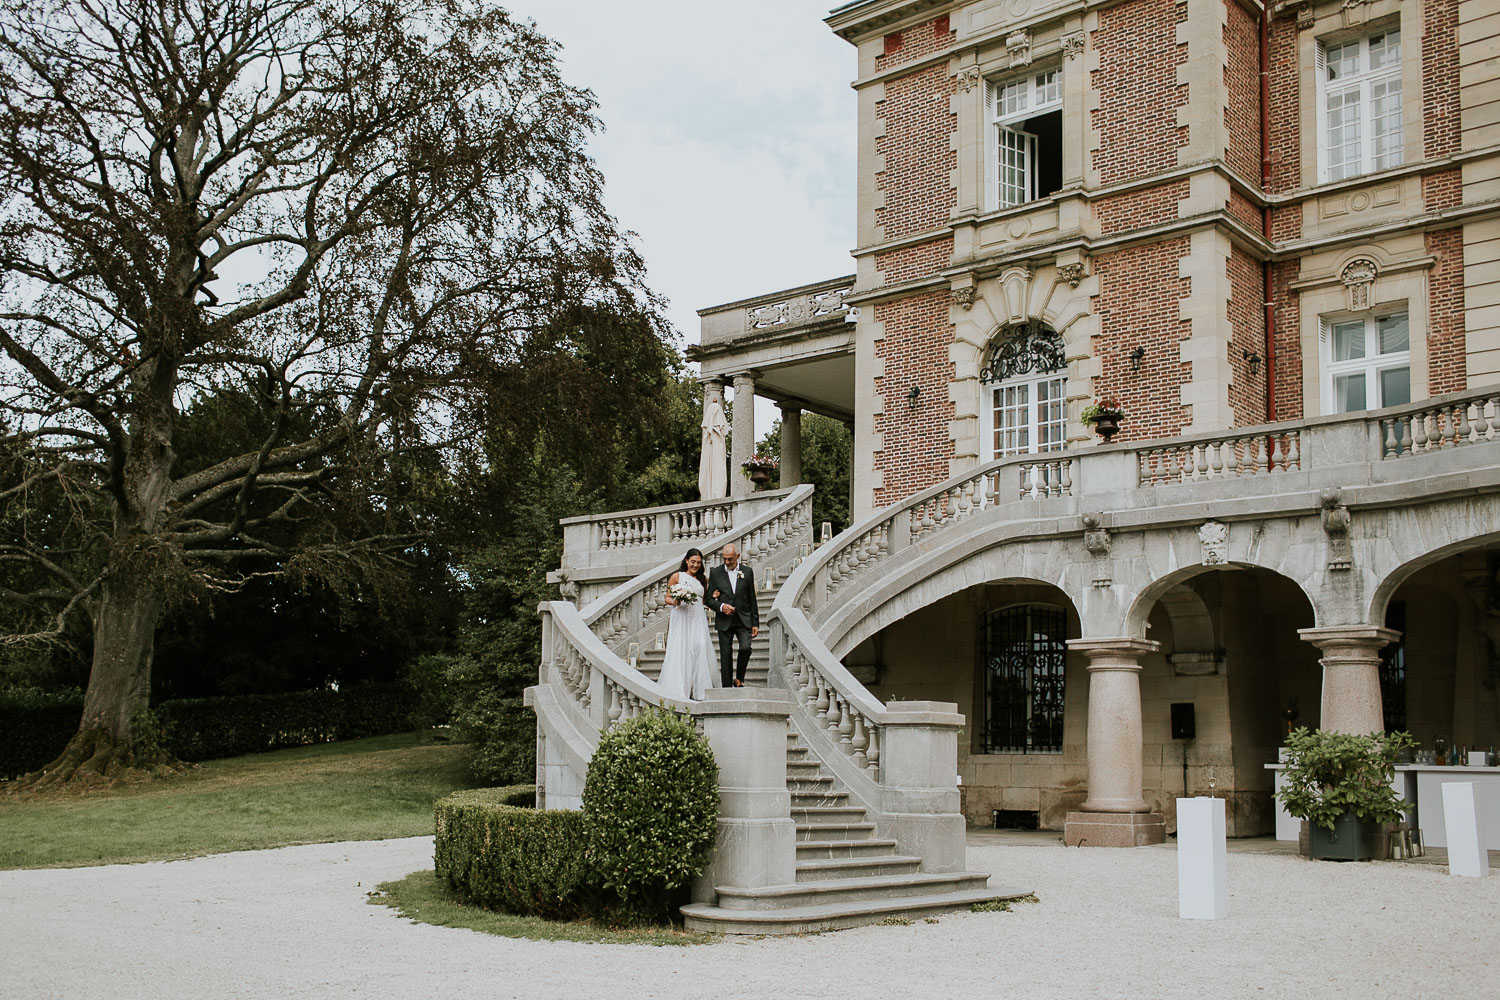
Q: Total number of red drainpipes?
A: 1